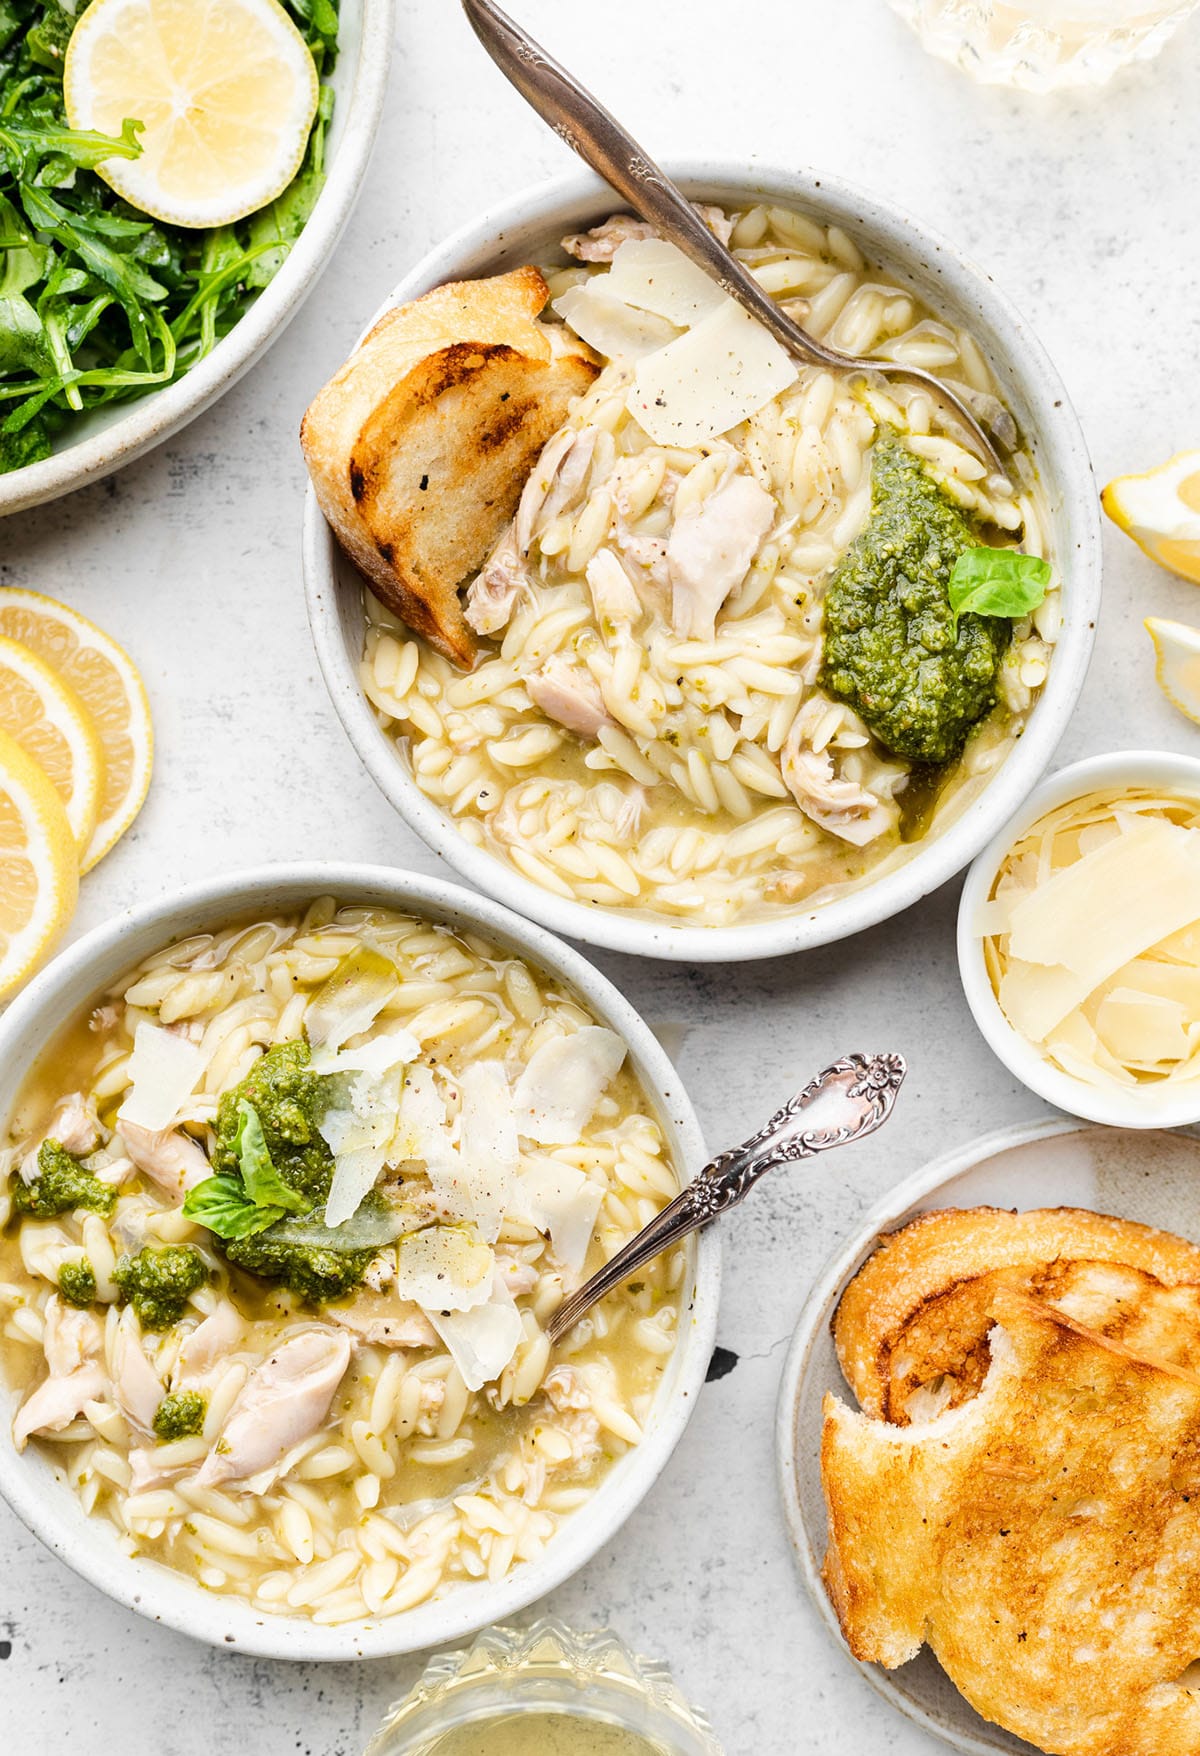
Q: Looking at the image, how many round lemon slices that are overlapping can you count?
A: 3